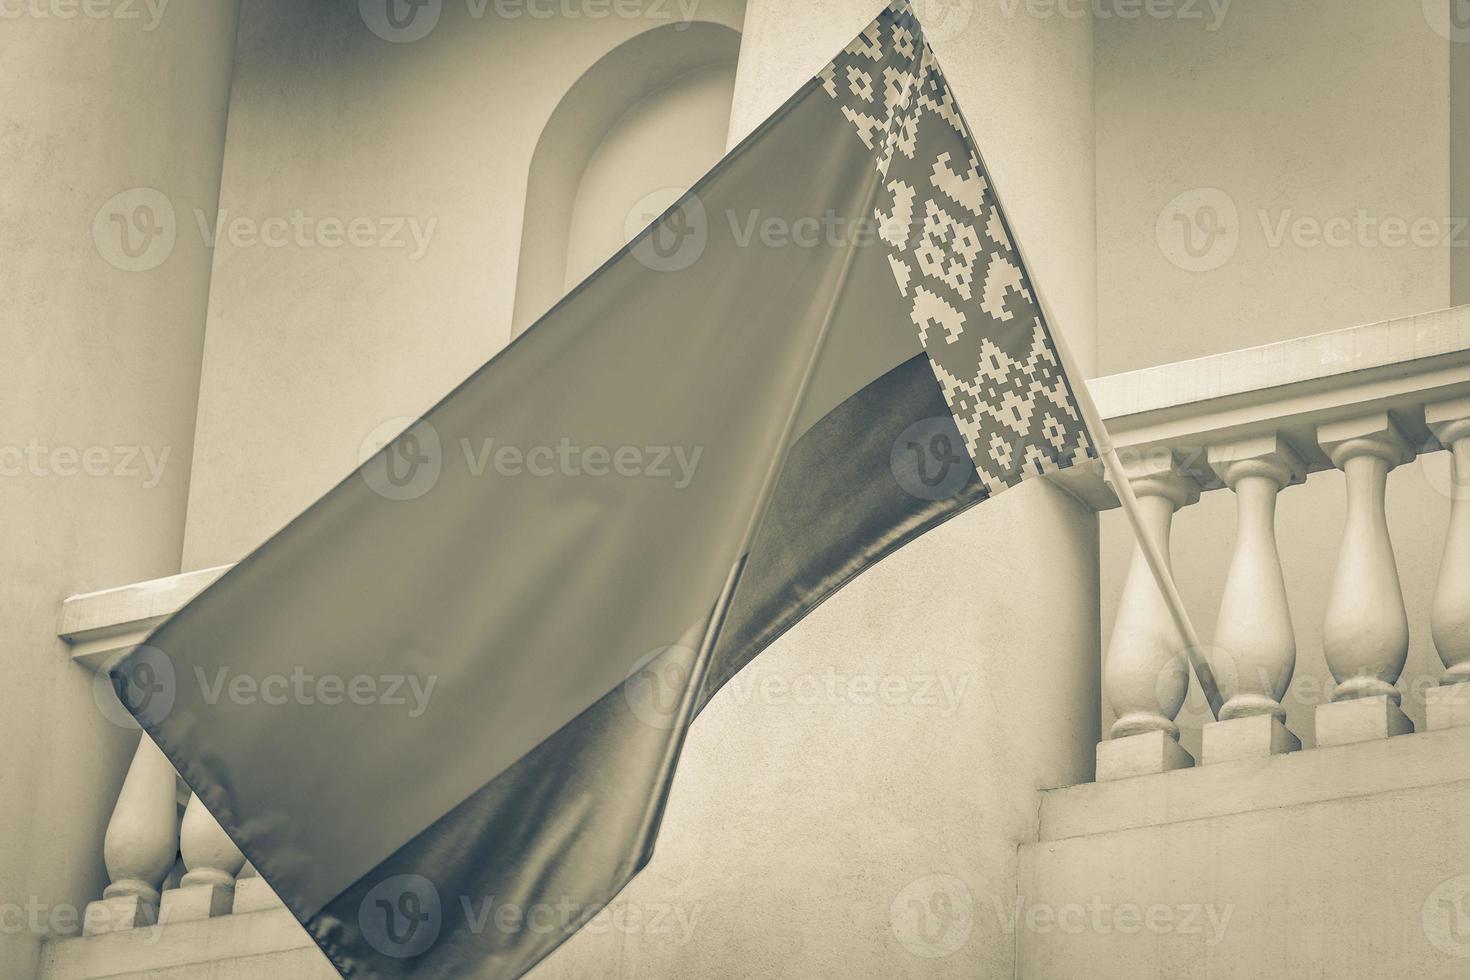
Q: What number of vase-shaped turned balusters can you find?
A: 6